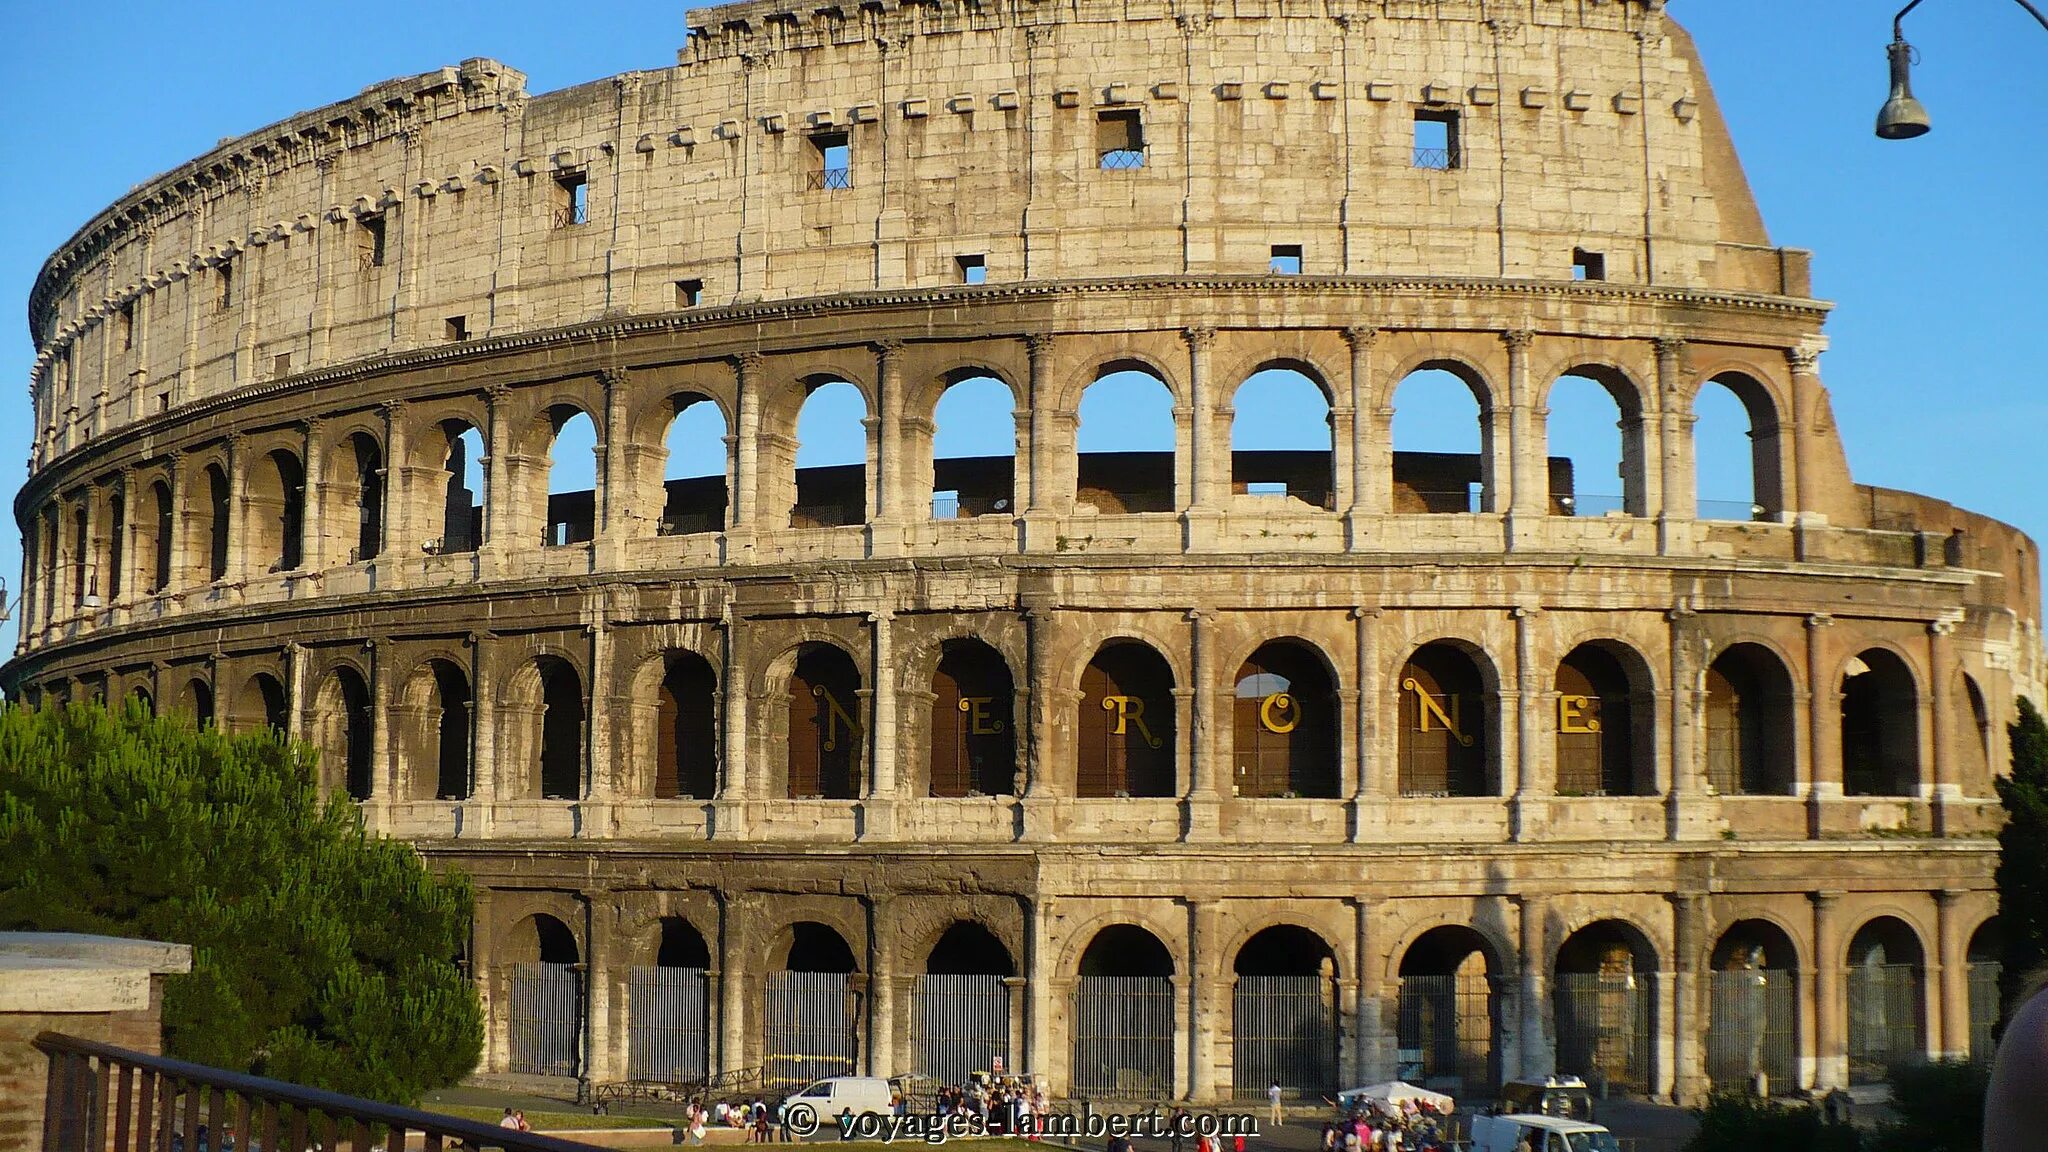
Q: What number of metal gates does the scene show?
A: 11